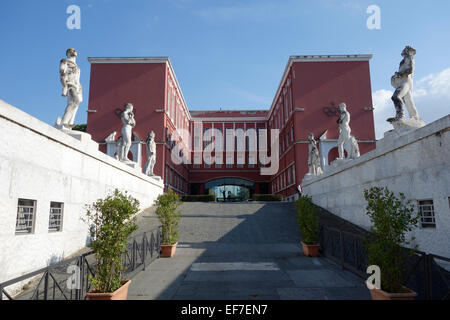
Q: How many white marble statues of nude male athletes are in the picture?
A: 6